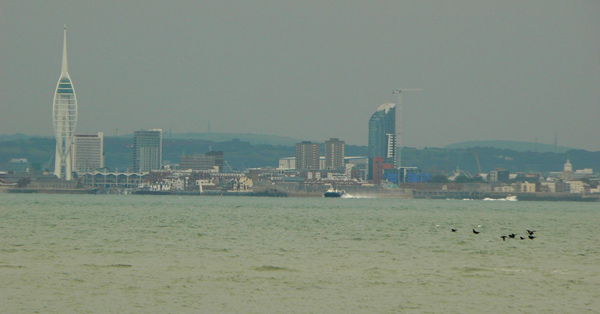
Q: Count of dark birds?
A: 7